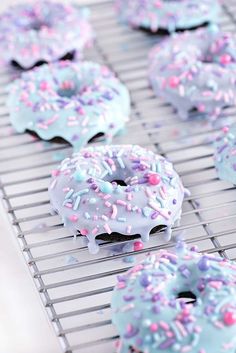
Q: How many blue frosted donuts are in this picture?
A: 4